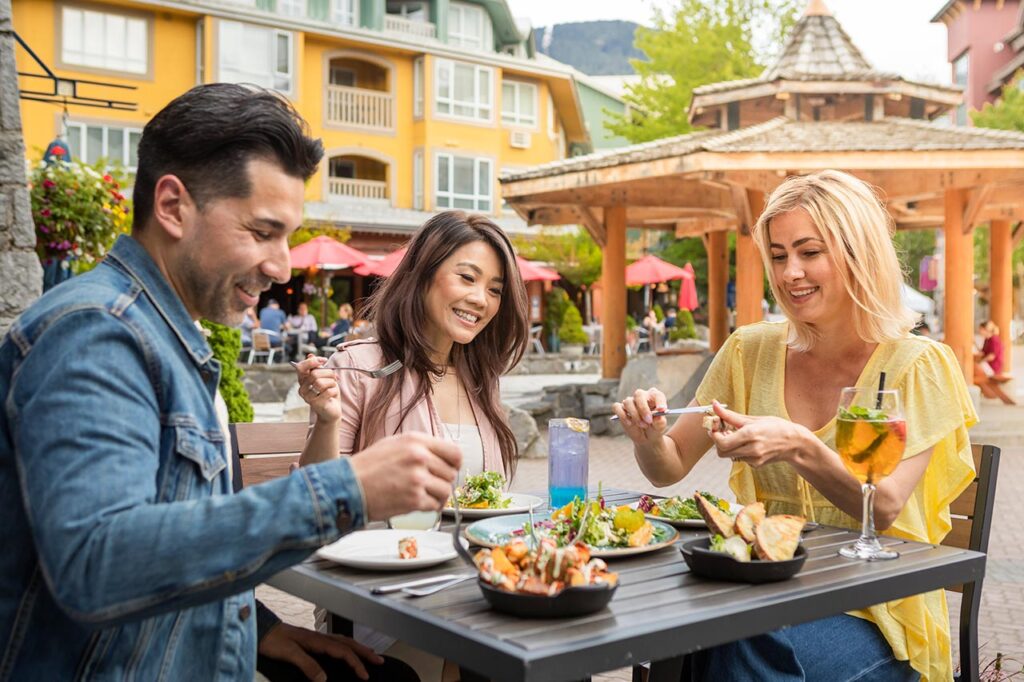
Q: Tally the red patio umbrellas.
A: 5